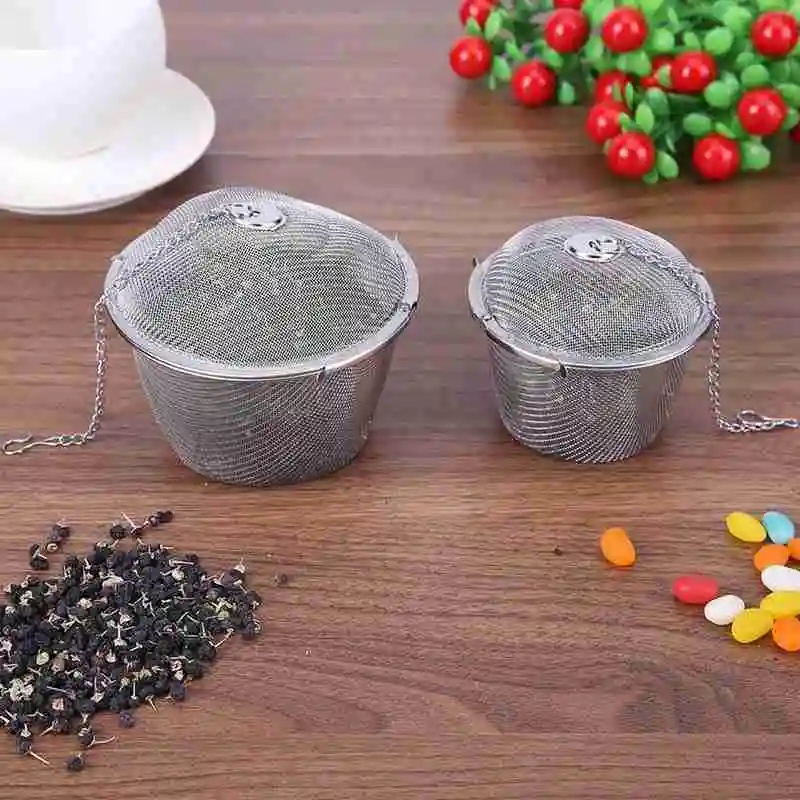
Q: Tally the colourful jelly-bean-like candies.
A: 11